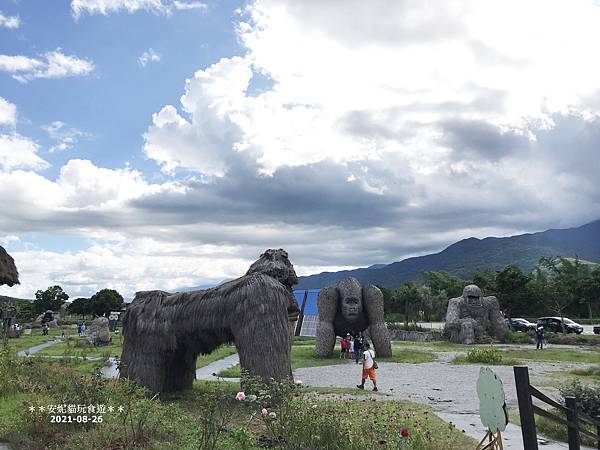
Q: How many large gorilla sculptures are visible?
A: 3